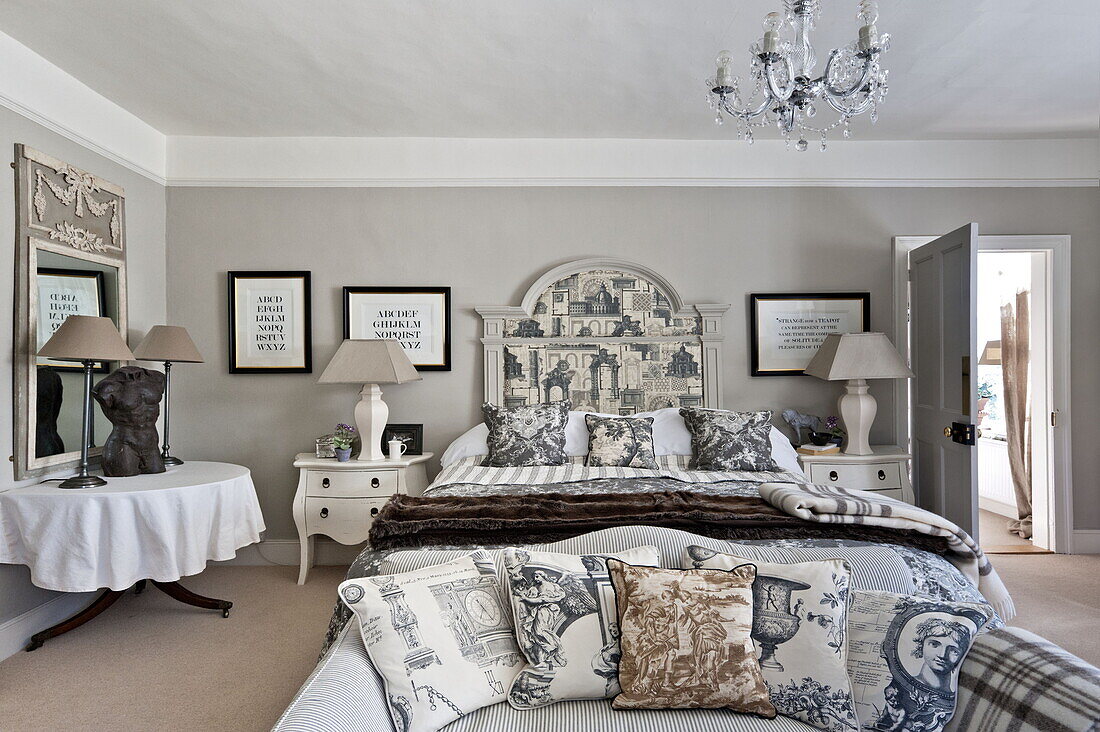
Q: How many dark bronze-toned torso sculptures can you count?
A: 1